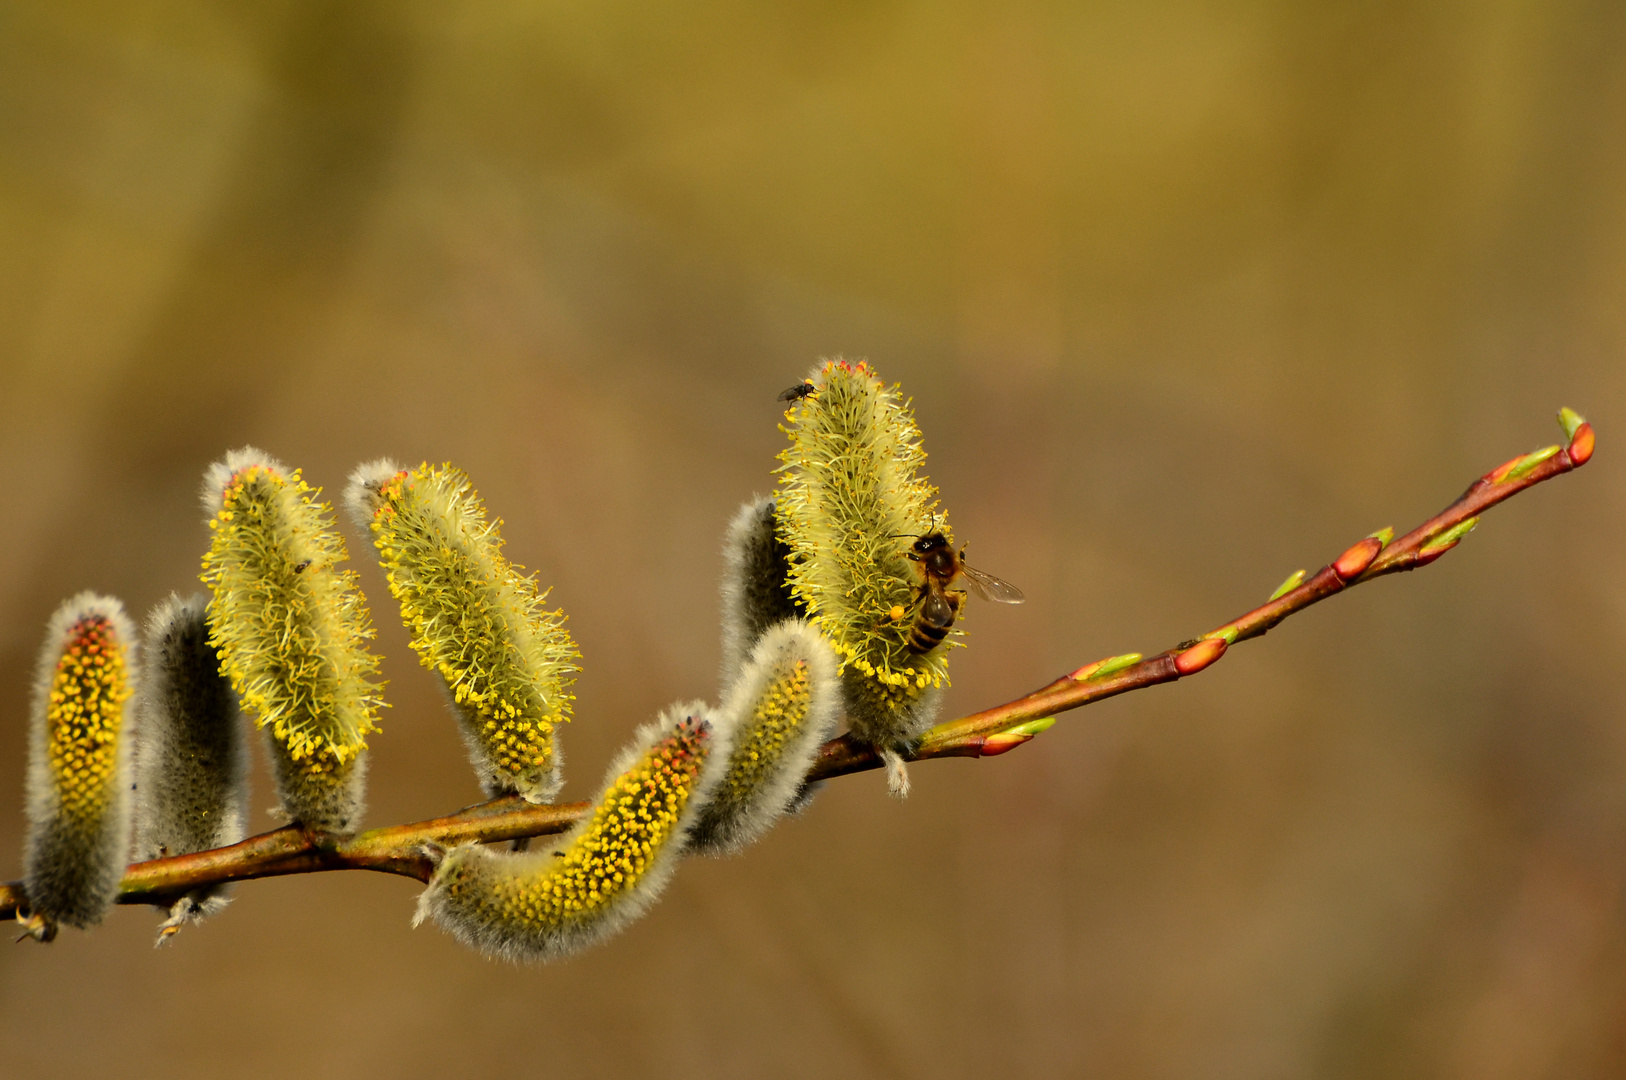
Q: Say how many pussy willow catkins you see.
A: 8